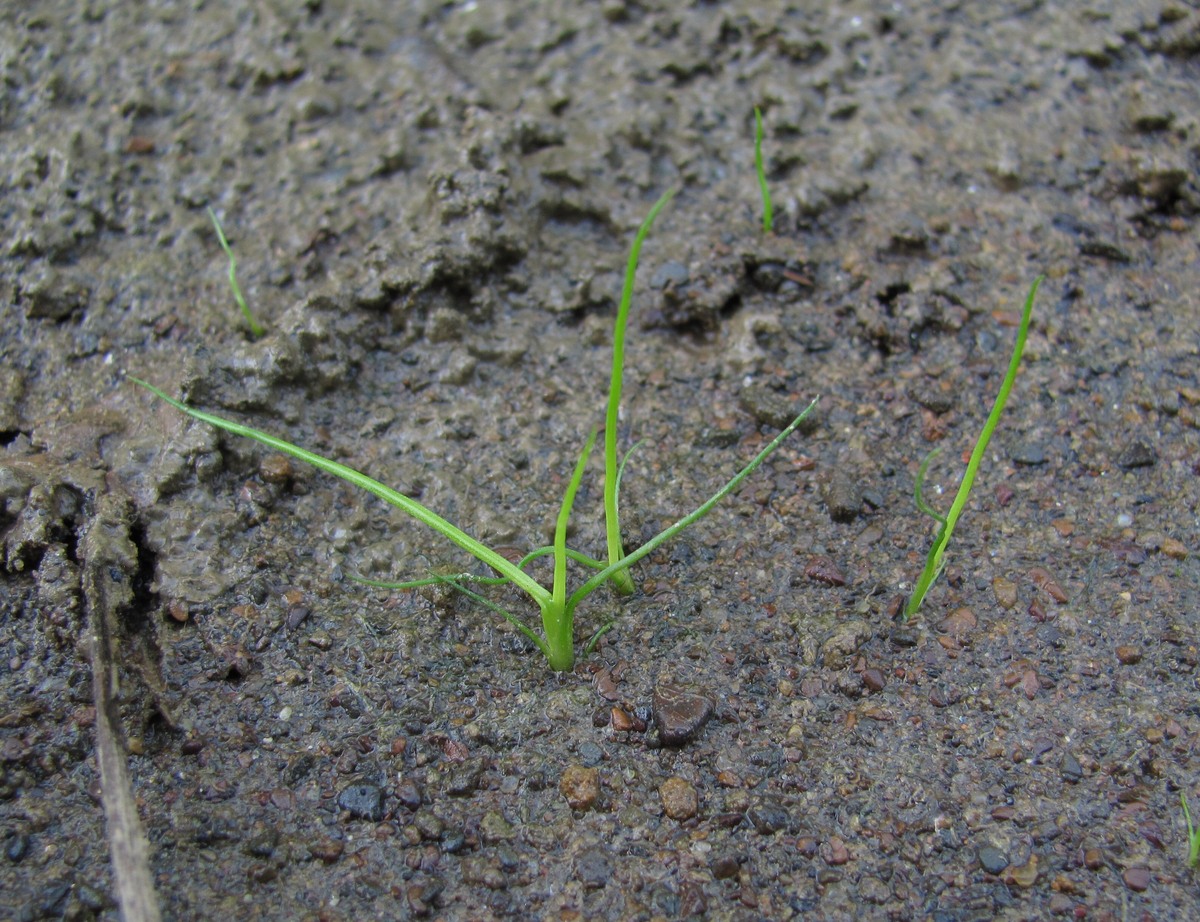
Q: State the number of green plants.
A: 6